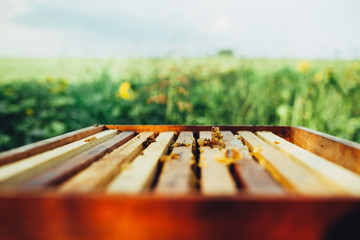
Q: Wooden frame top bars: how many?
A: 9